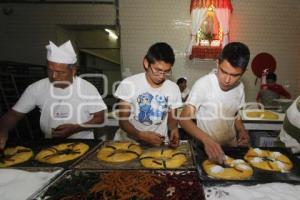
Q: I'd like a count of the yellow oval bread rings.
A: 6